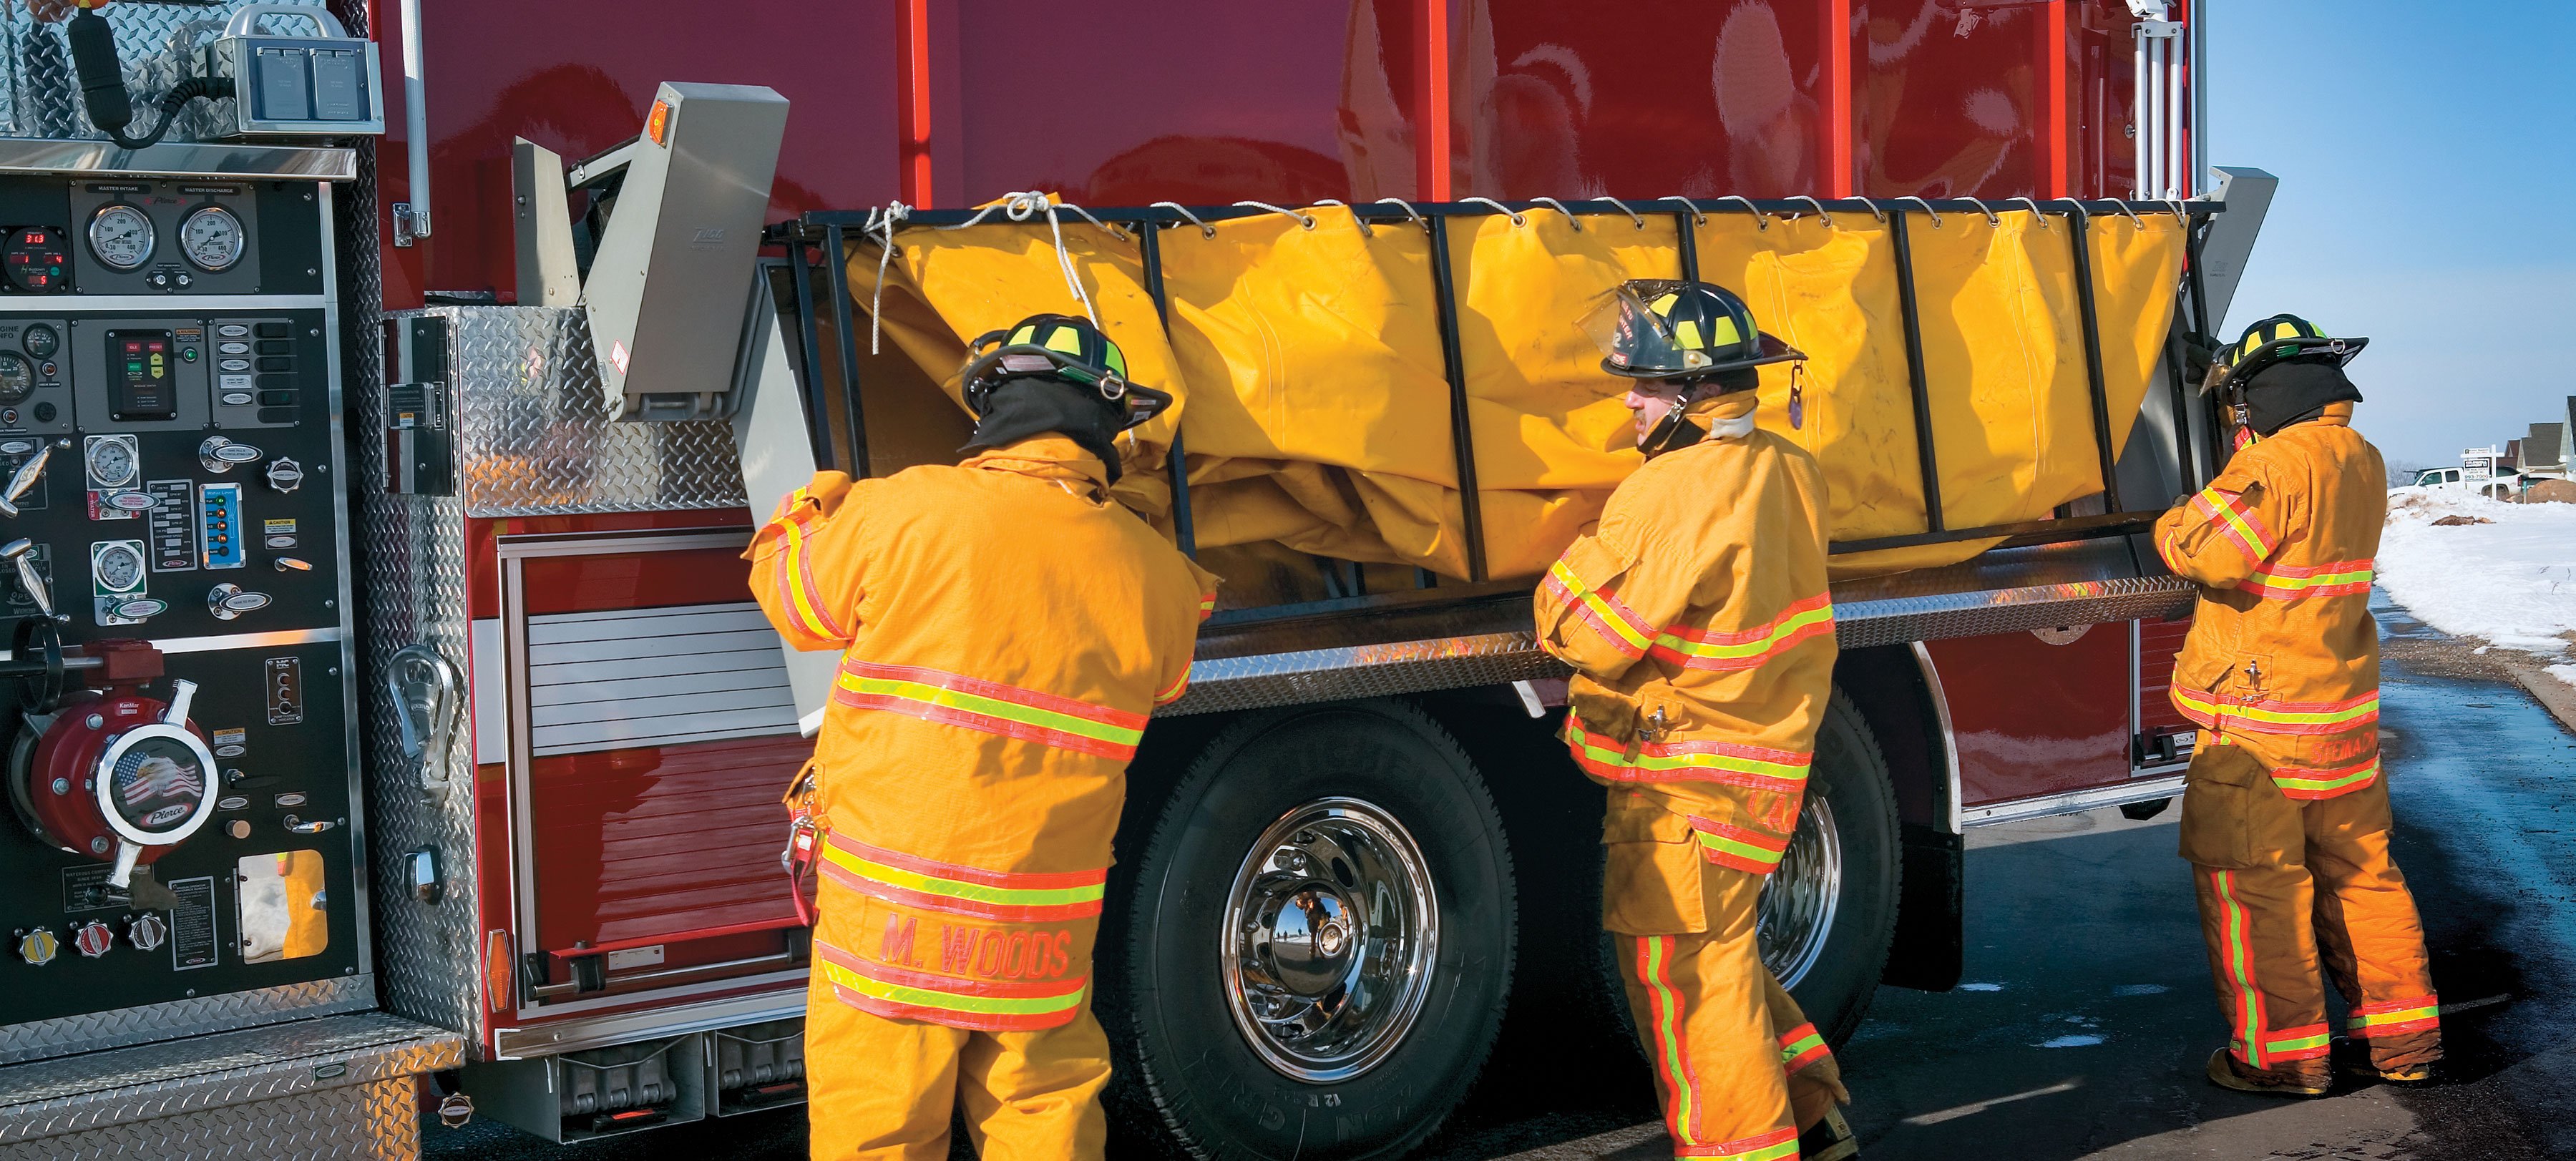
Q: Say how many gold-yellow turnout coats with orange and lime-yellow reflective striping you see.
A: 3